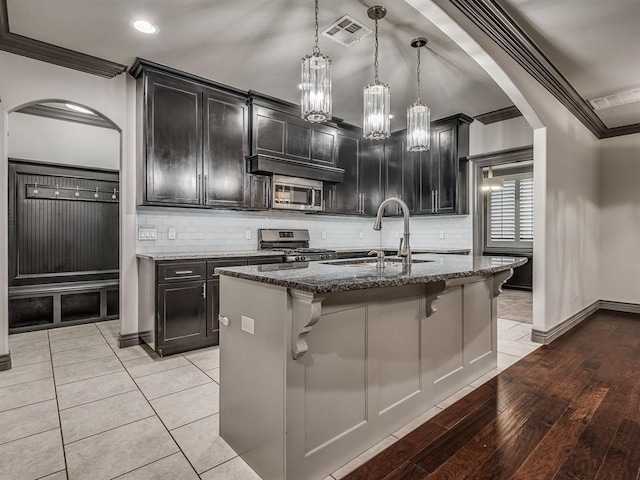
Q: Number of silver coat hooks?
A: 5